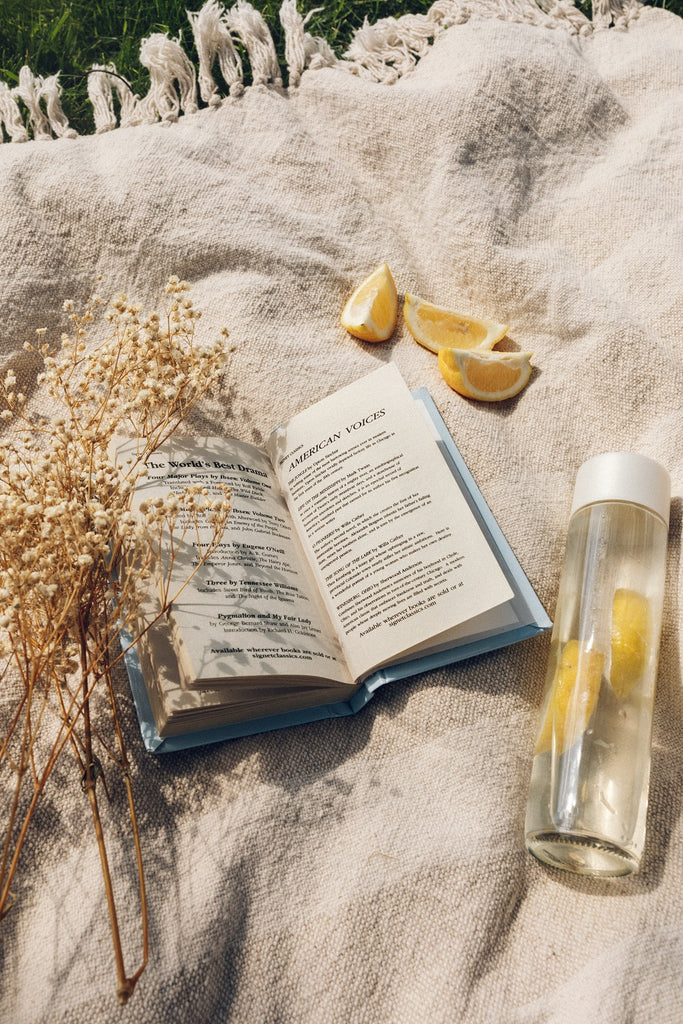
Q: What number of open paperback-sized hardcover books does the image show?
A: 1